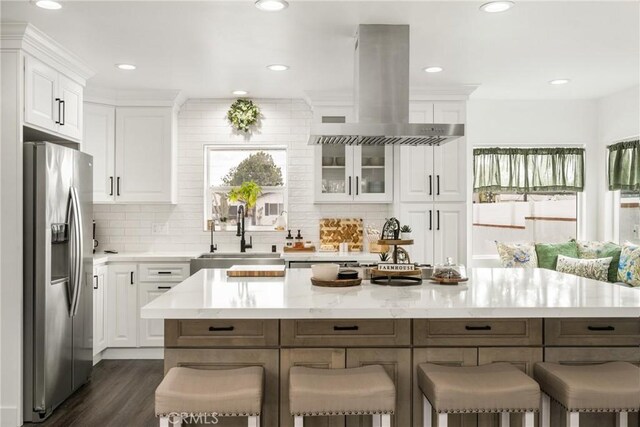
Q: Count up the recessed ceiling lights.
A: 8